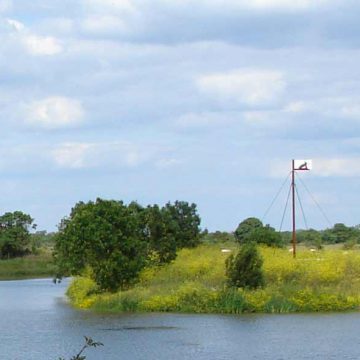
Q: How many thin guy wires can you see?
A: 4